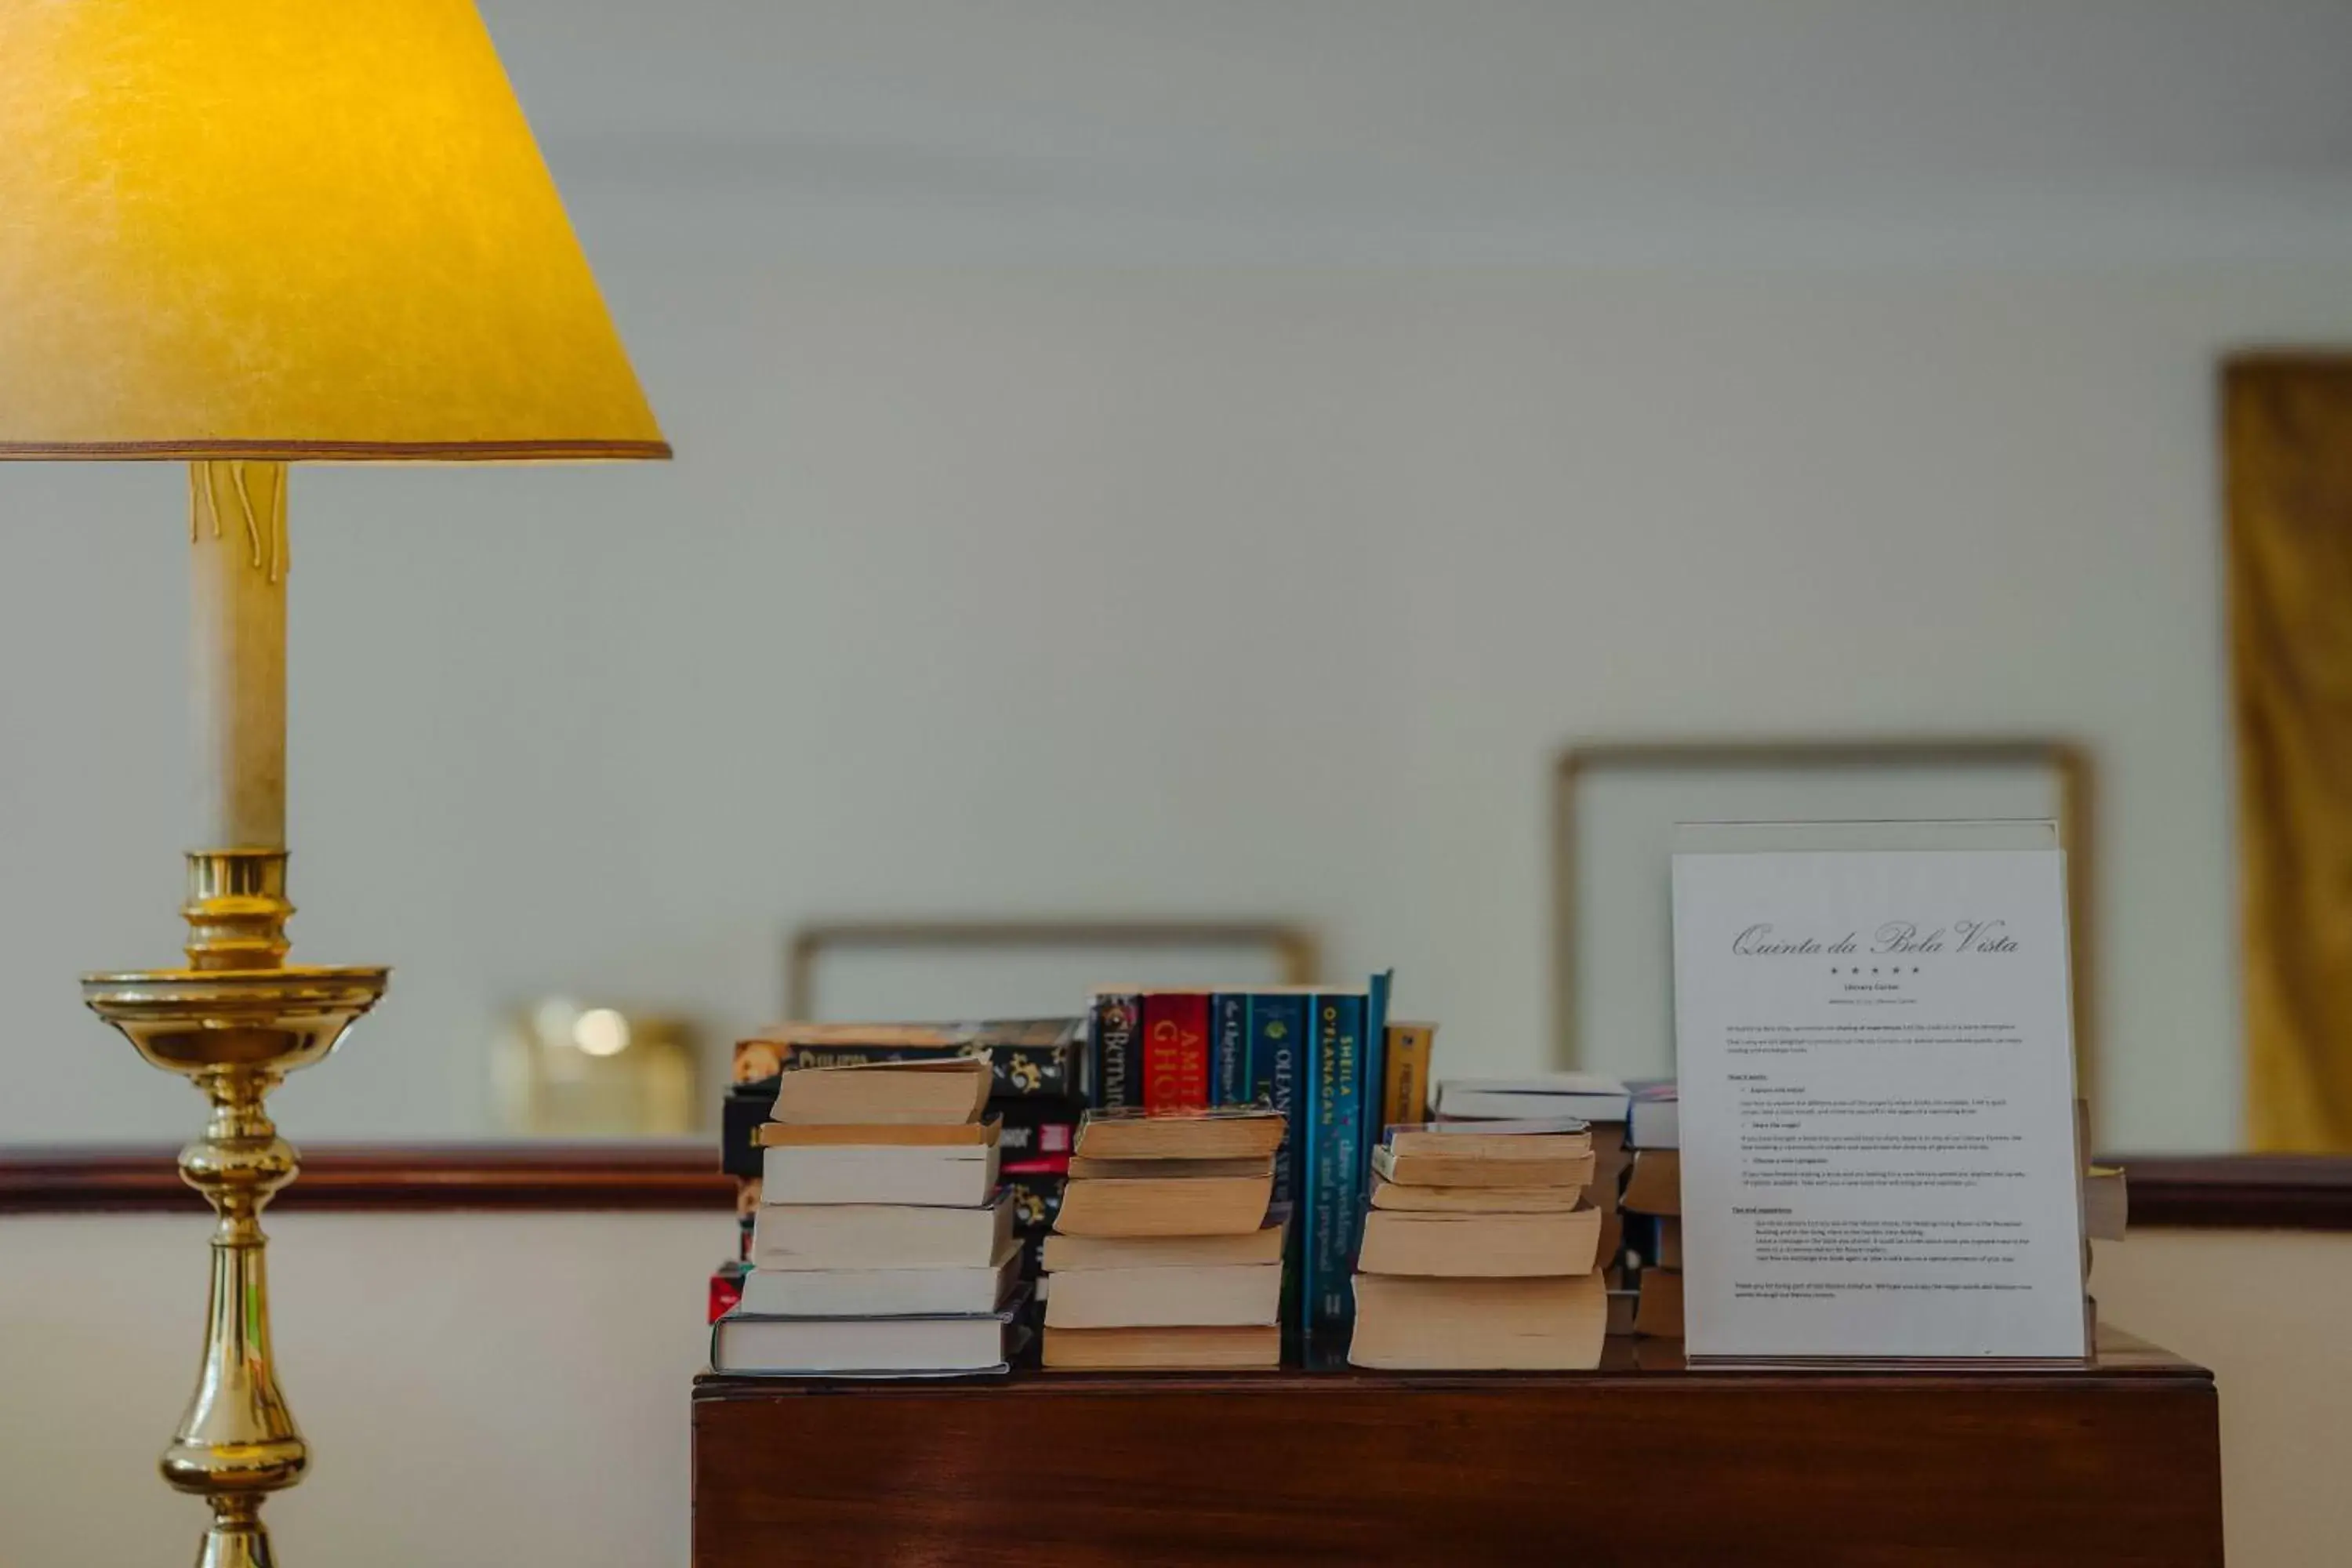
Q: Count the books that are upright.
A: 7